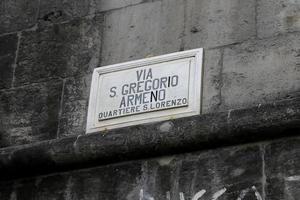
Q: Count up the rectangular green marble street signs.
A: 0